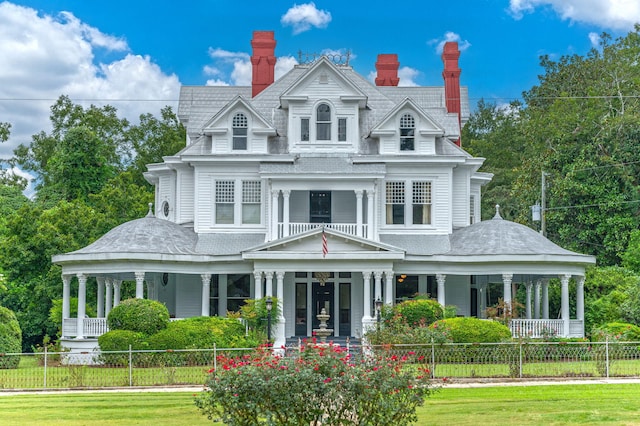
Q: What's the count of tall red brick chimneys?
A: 3